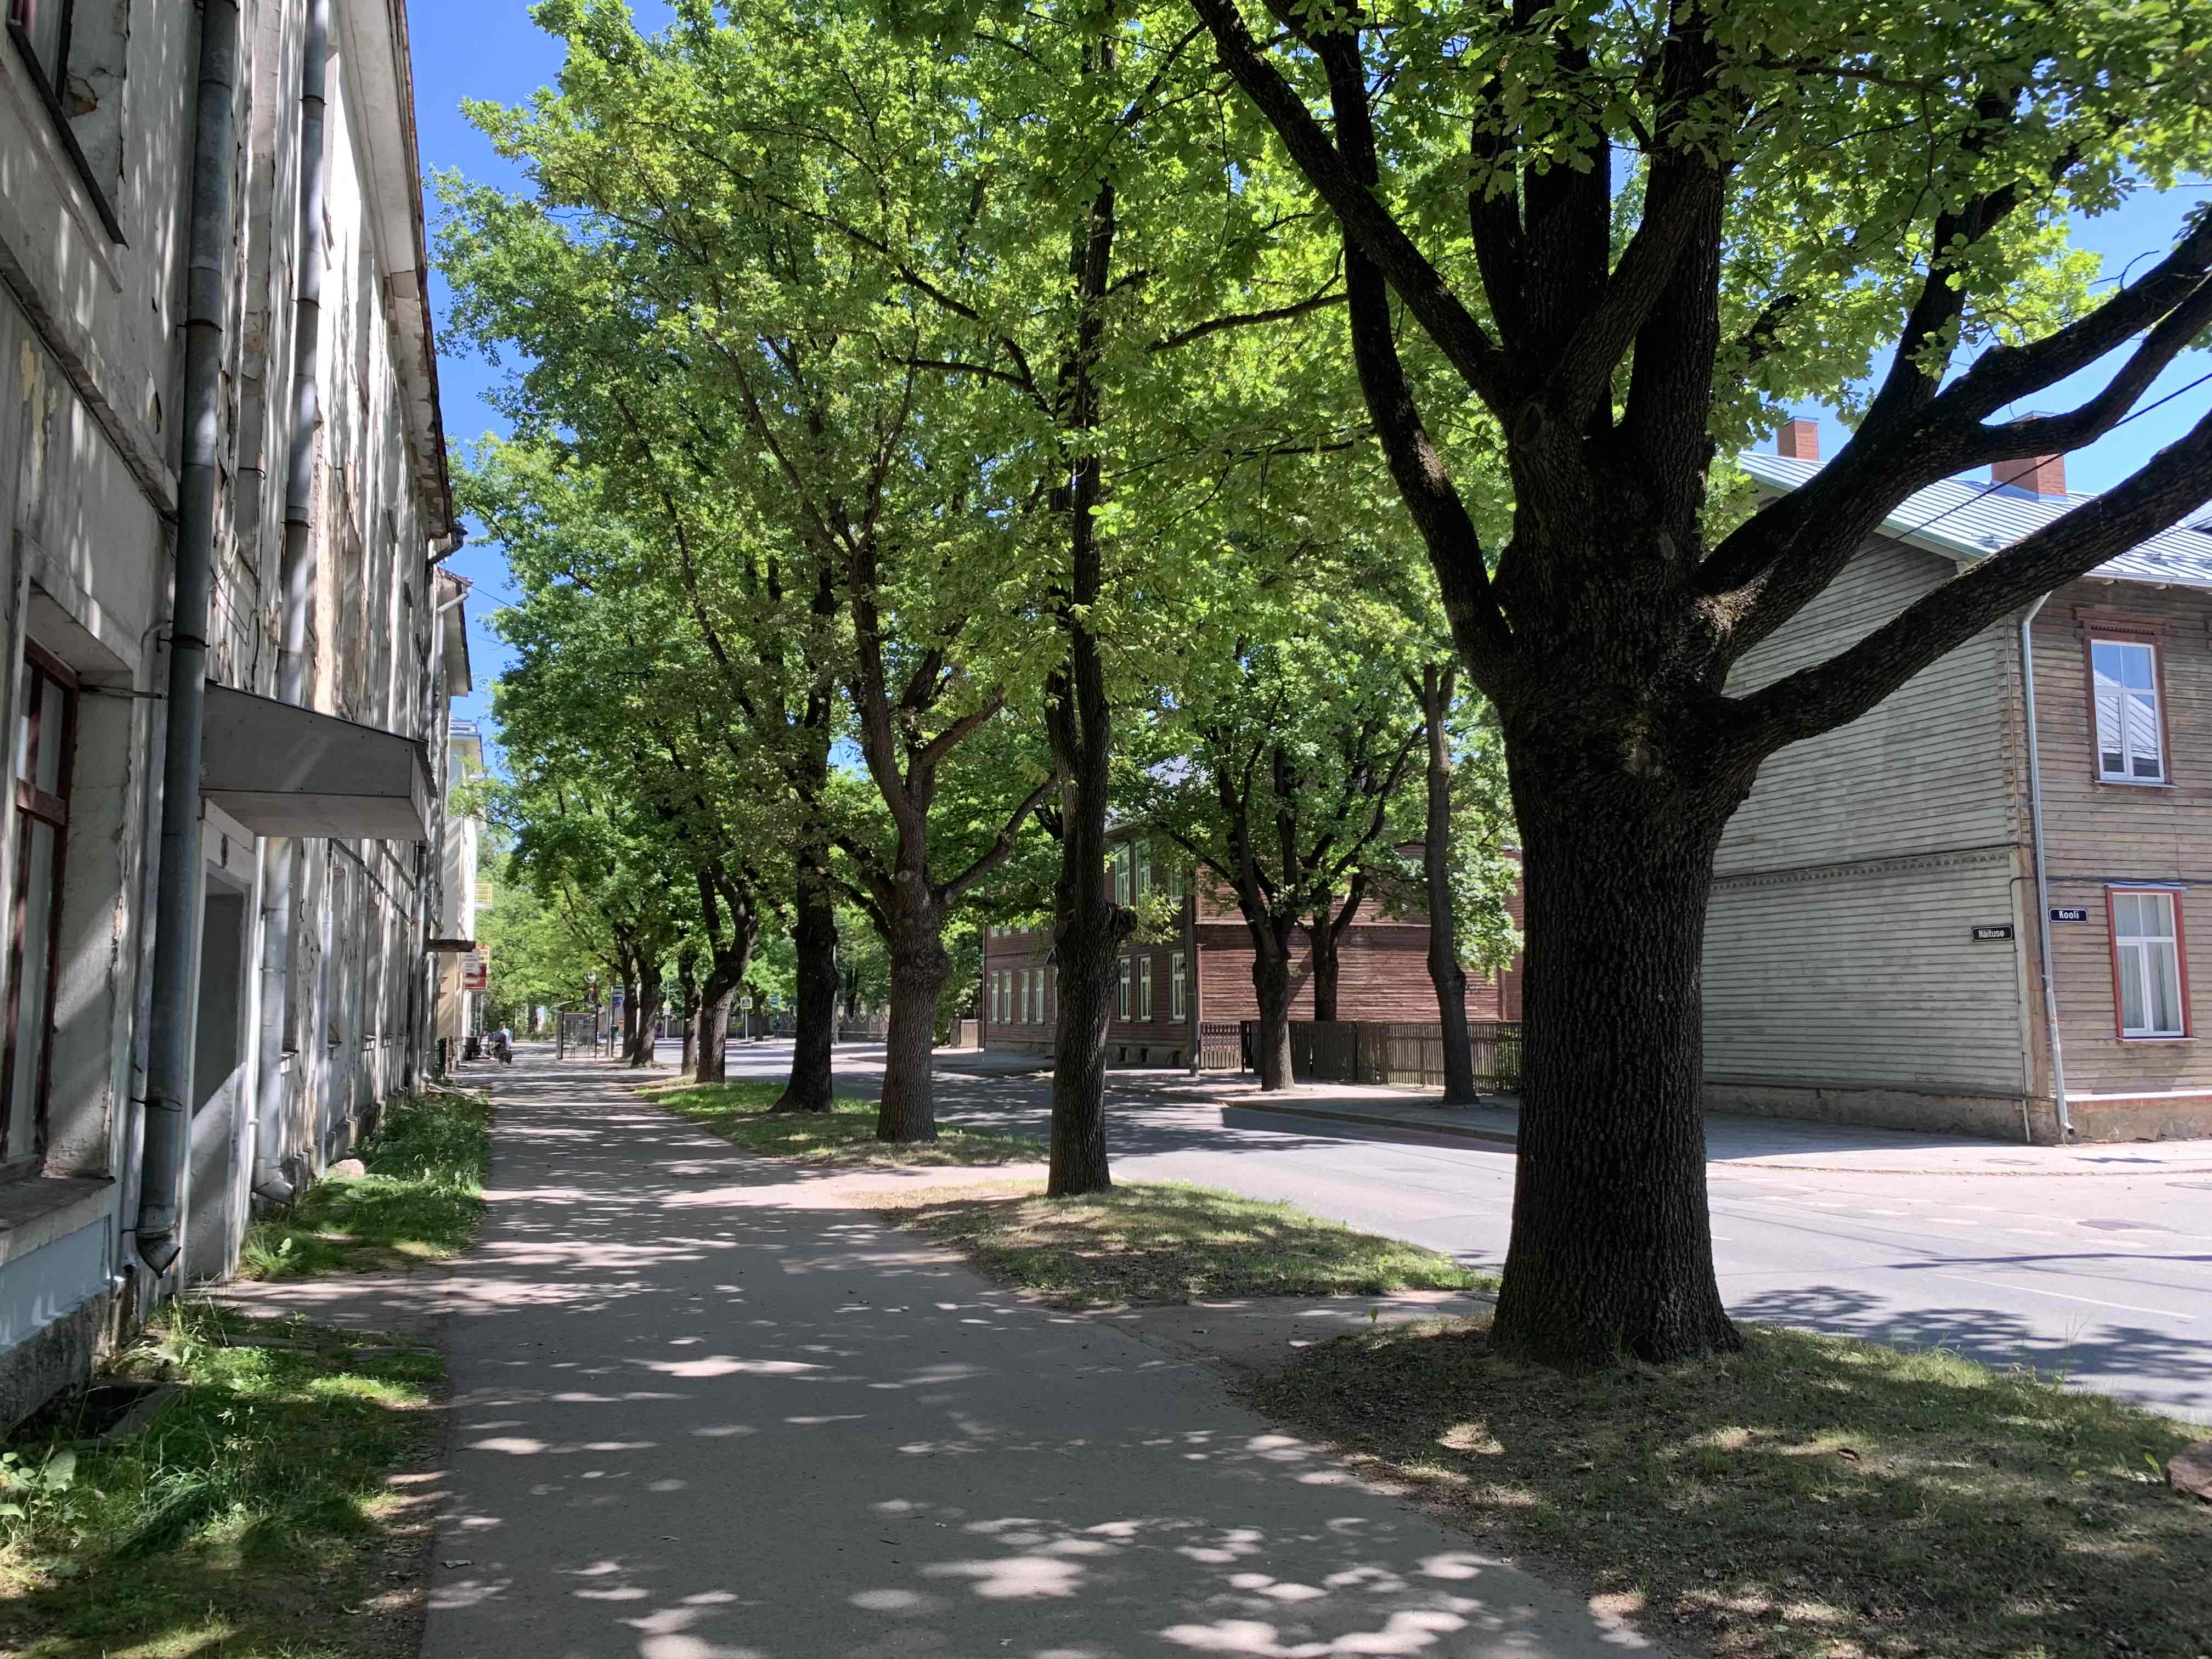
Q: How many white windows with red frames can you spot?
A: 2